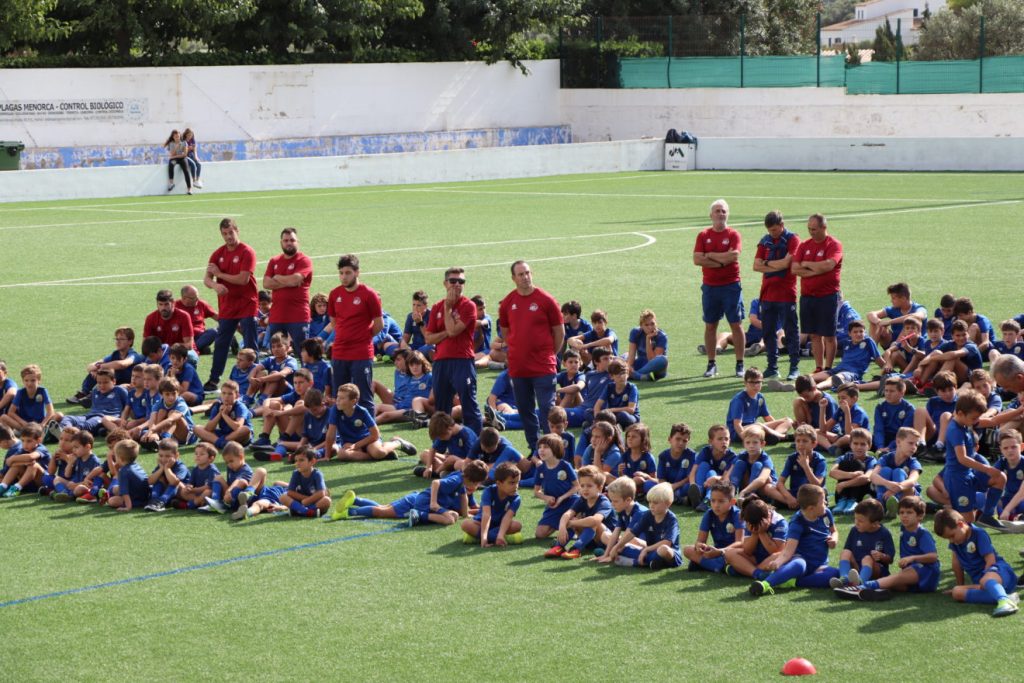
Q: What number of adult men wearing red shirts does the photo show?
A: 10